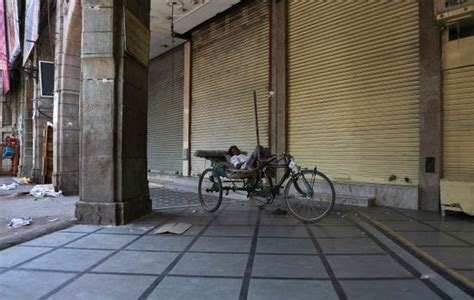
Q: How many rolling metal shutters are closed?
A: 4